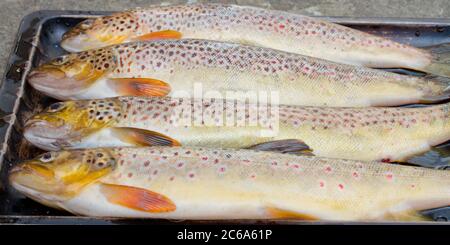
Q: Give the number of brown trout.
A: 4